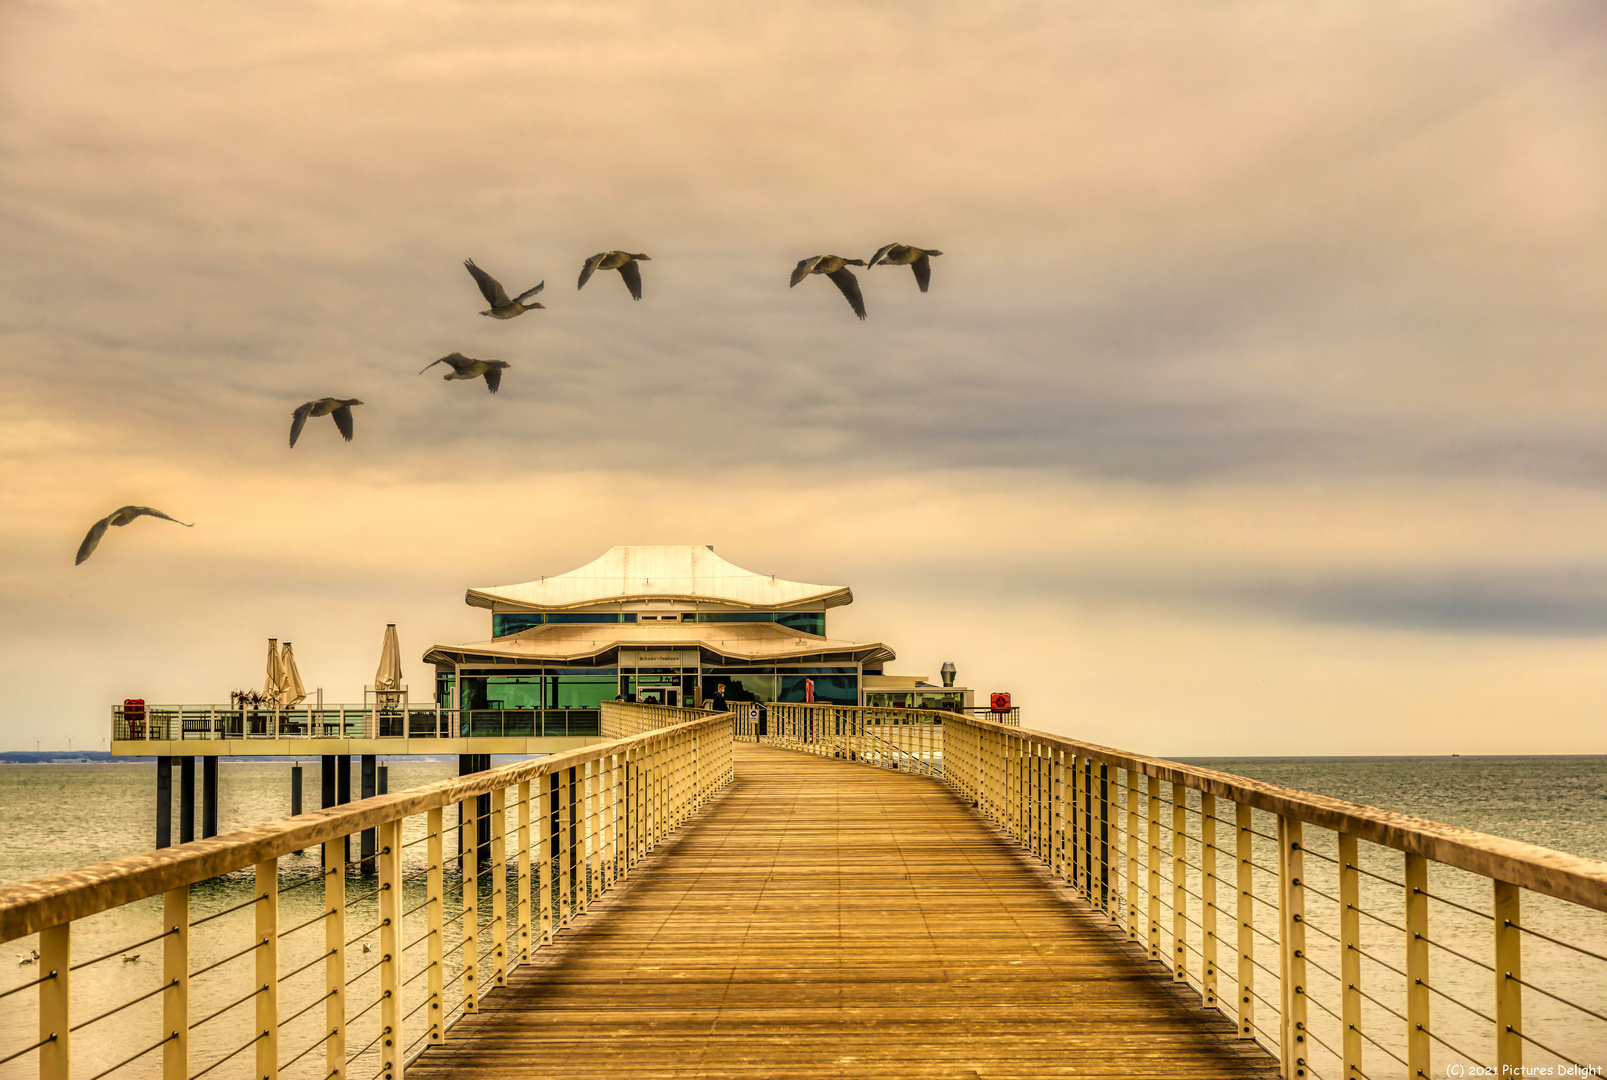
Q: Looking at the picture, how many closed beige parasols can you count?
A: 3